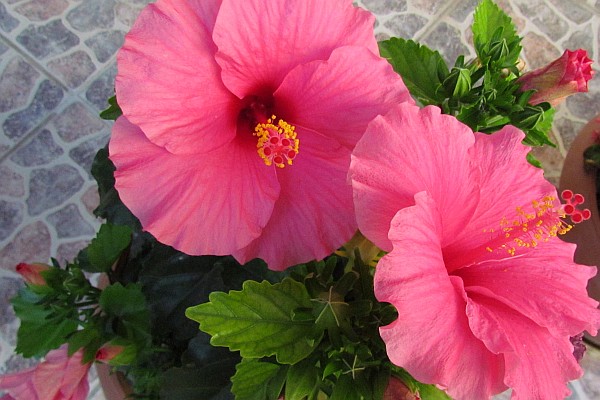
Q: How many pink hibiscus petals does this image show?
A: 10